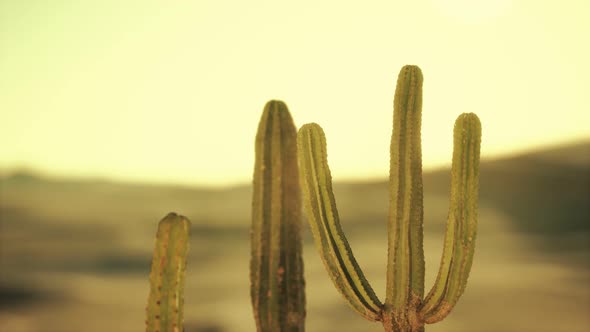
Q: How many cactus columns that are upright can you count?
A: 5